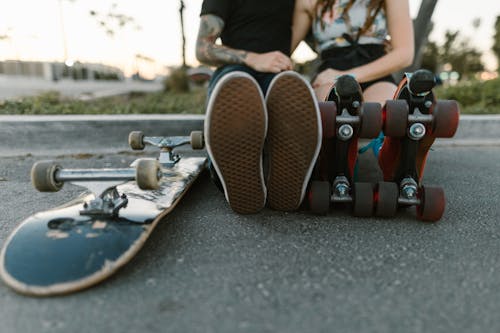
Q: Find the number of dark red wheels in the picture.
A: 8